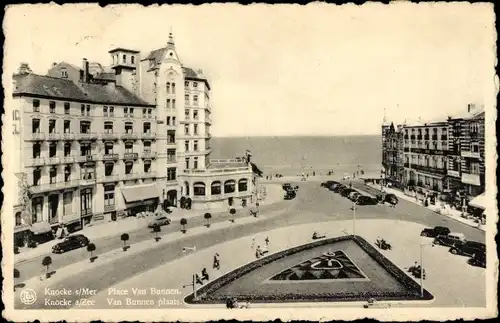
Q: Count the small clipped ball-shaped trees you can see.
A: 8